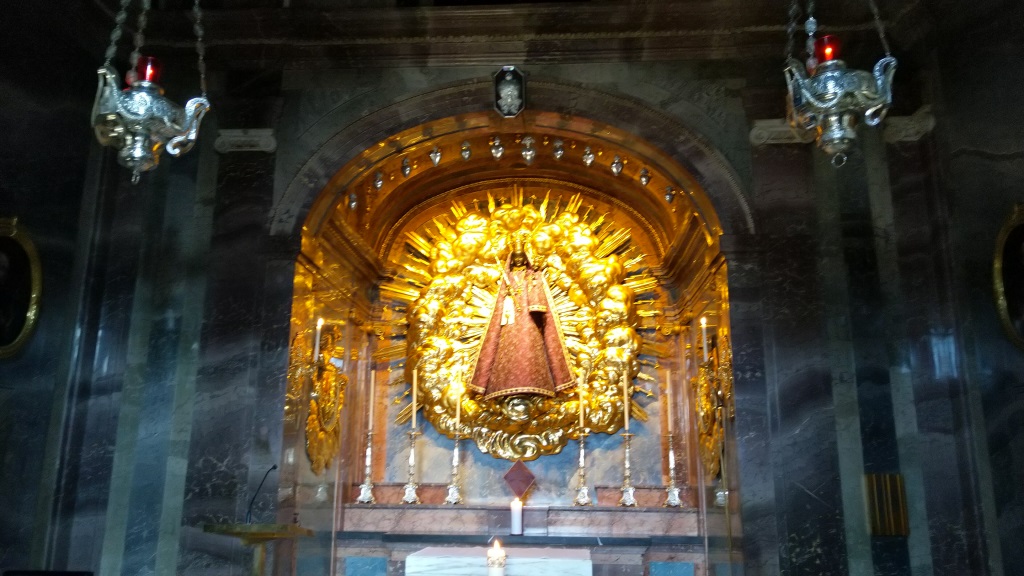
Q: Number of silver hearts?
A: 12